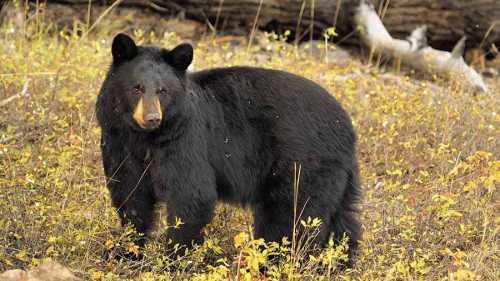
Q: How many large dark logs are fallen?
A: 1